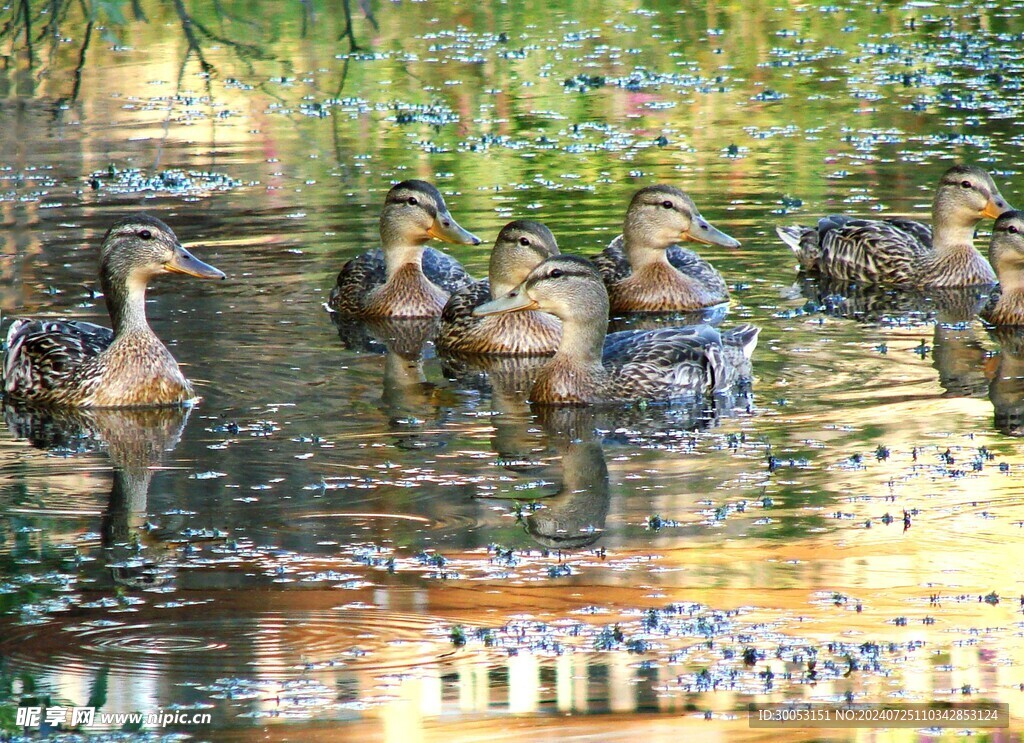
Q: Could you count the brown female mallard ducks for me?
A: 7